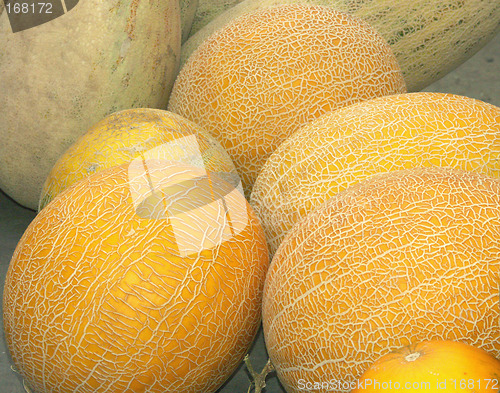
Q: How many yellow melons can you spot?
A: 6